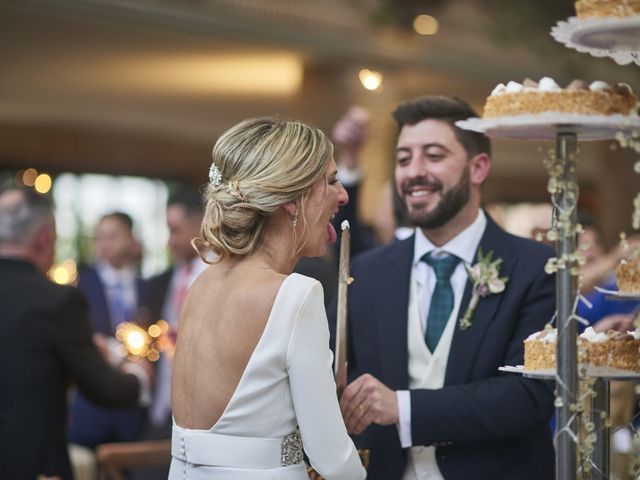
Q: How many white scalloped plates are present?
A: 4